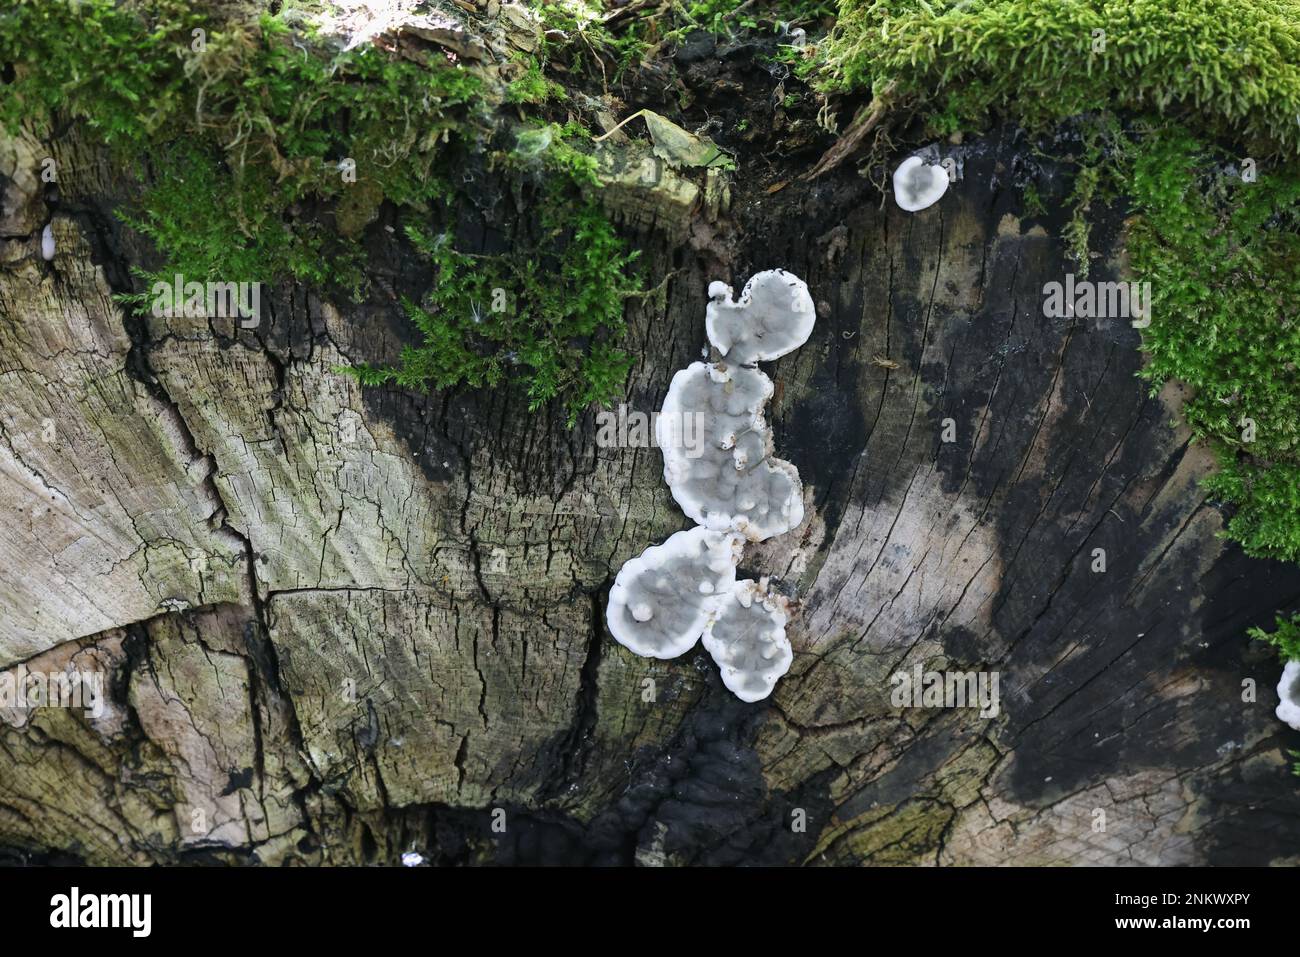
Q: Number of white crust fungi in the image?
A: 6